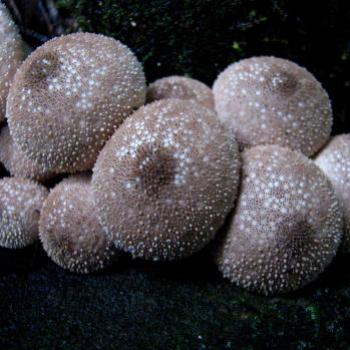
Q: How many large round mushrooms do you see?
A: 4